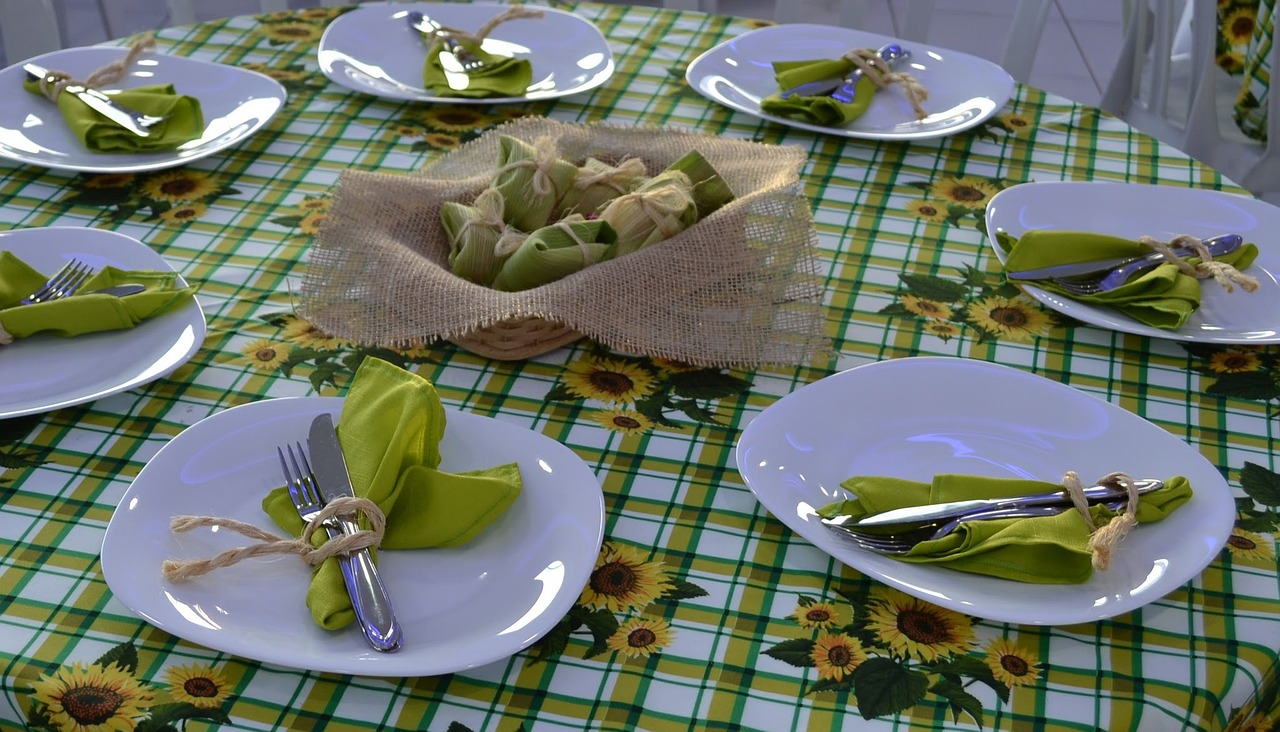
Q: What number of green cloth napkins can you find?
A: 7